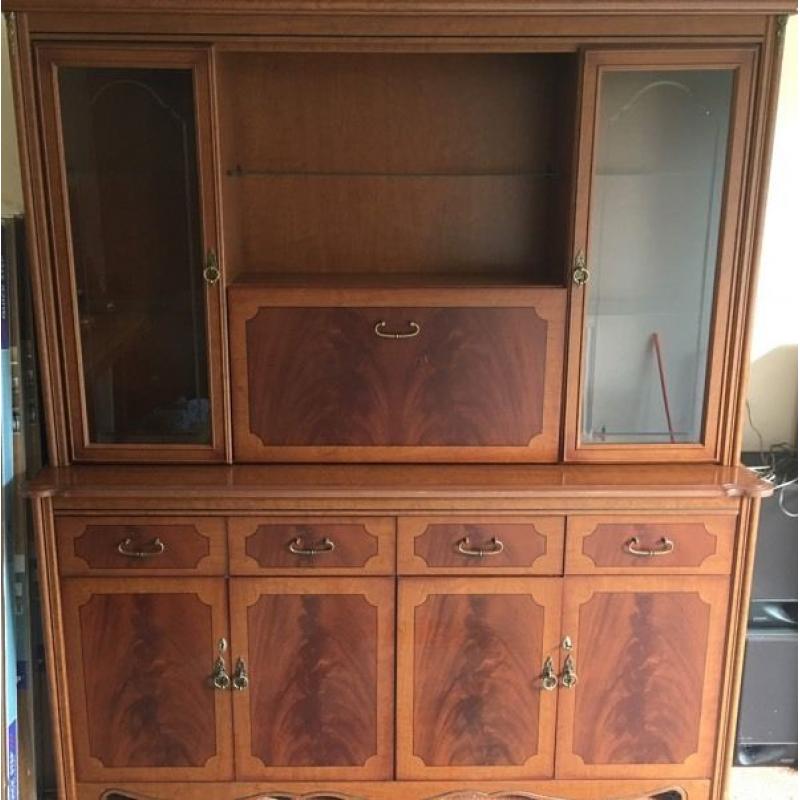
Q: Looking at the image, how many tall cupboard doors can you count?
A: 2